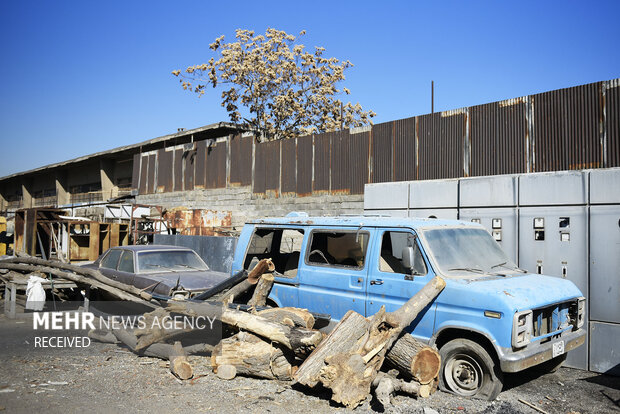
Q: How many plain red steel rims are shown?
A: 0